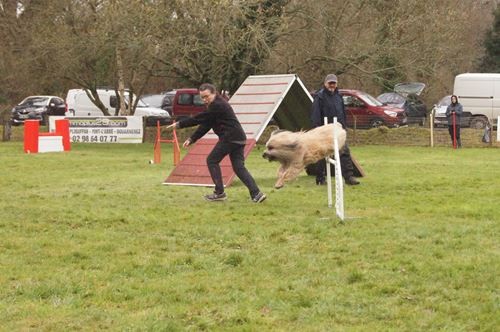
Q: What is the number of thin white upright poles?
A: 2